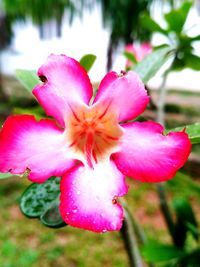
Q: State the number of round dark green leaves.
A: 2